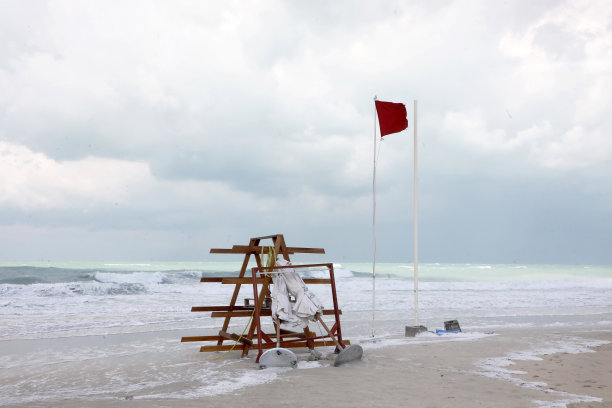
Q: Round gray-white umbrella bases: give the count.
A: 2